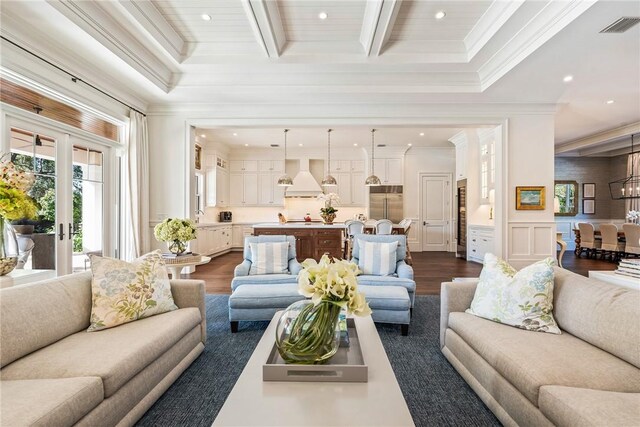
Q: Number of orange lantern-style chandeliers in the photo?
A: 0